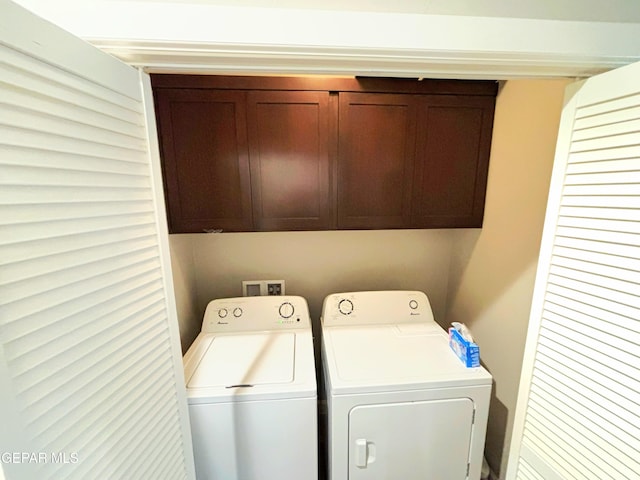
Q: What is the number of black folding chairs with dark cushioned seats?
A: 0